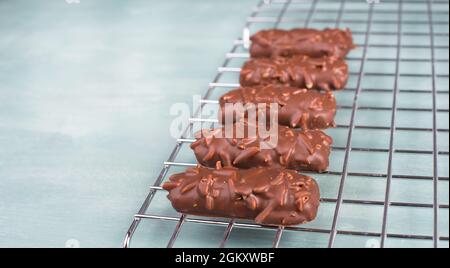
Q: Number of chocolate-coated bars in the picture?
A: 5